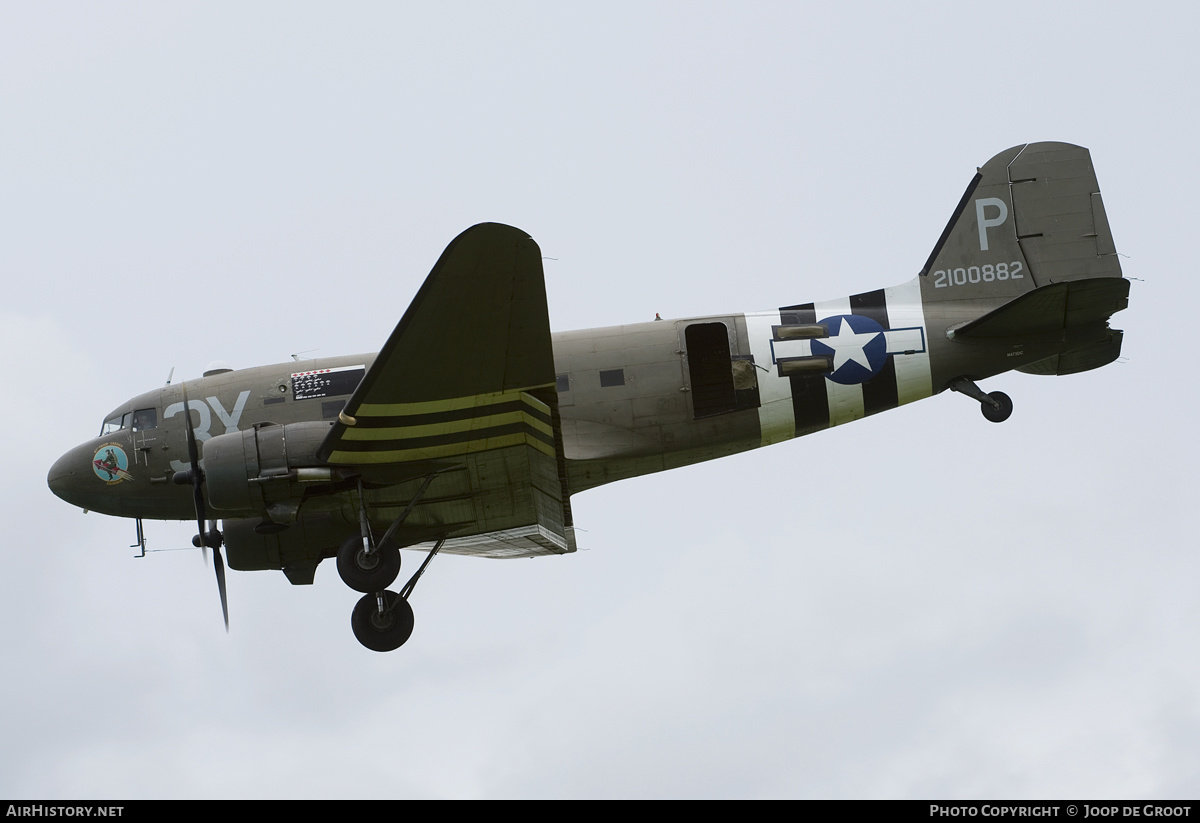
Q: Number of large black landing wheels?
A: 2